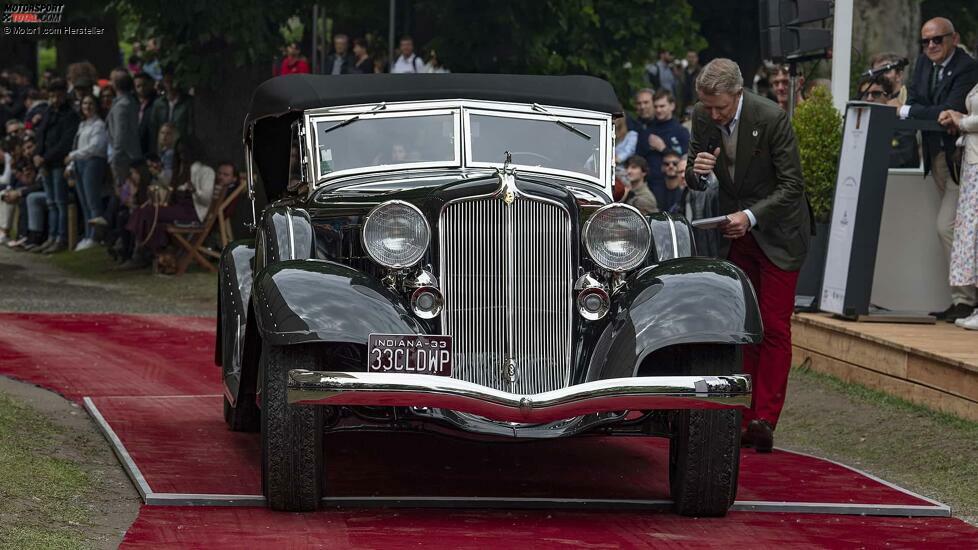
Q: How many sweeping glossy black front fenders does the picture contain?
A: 2